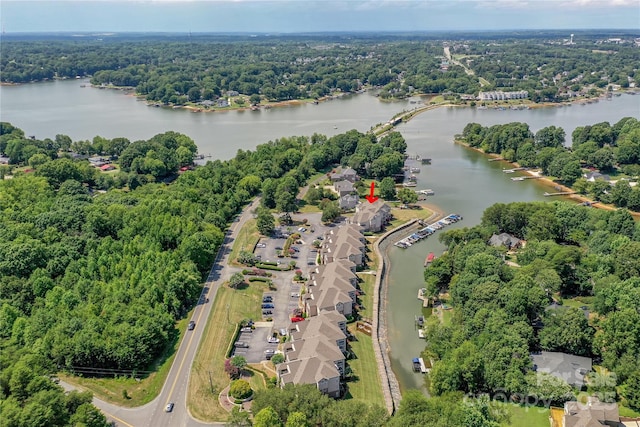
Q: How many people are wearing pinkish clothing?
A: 0